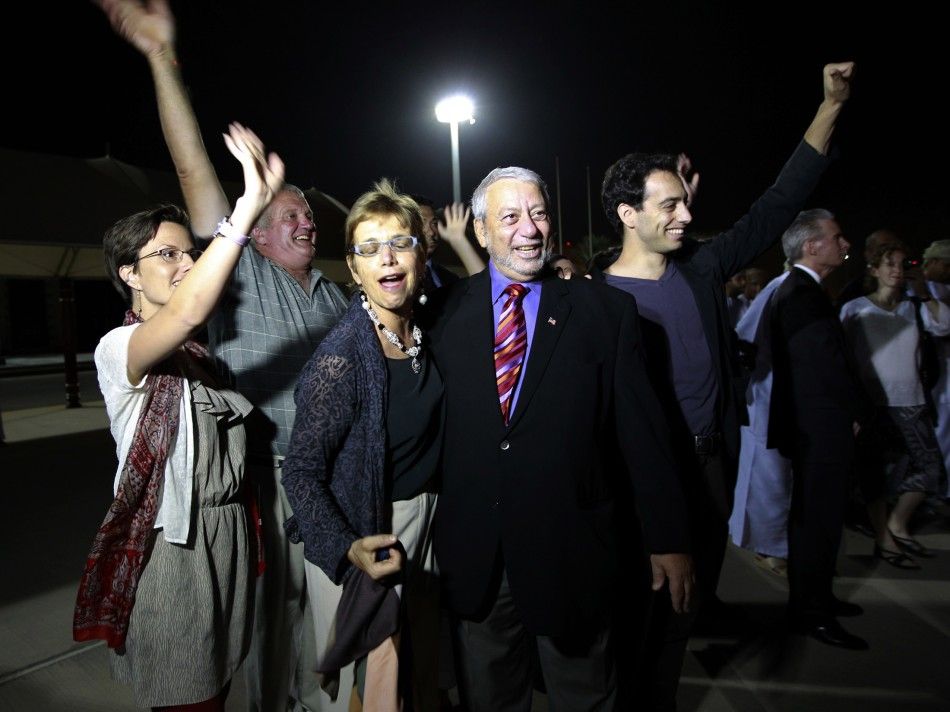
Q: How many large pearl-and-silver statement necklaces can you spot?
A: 1